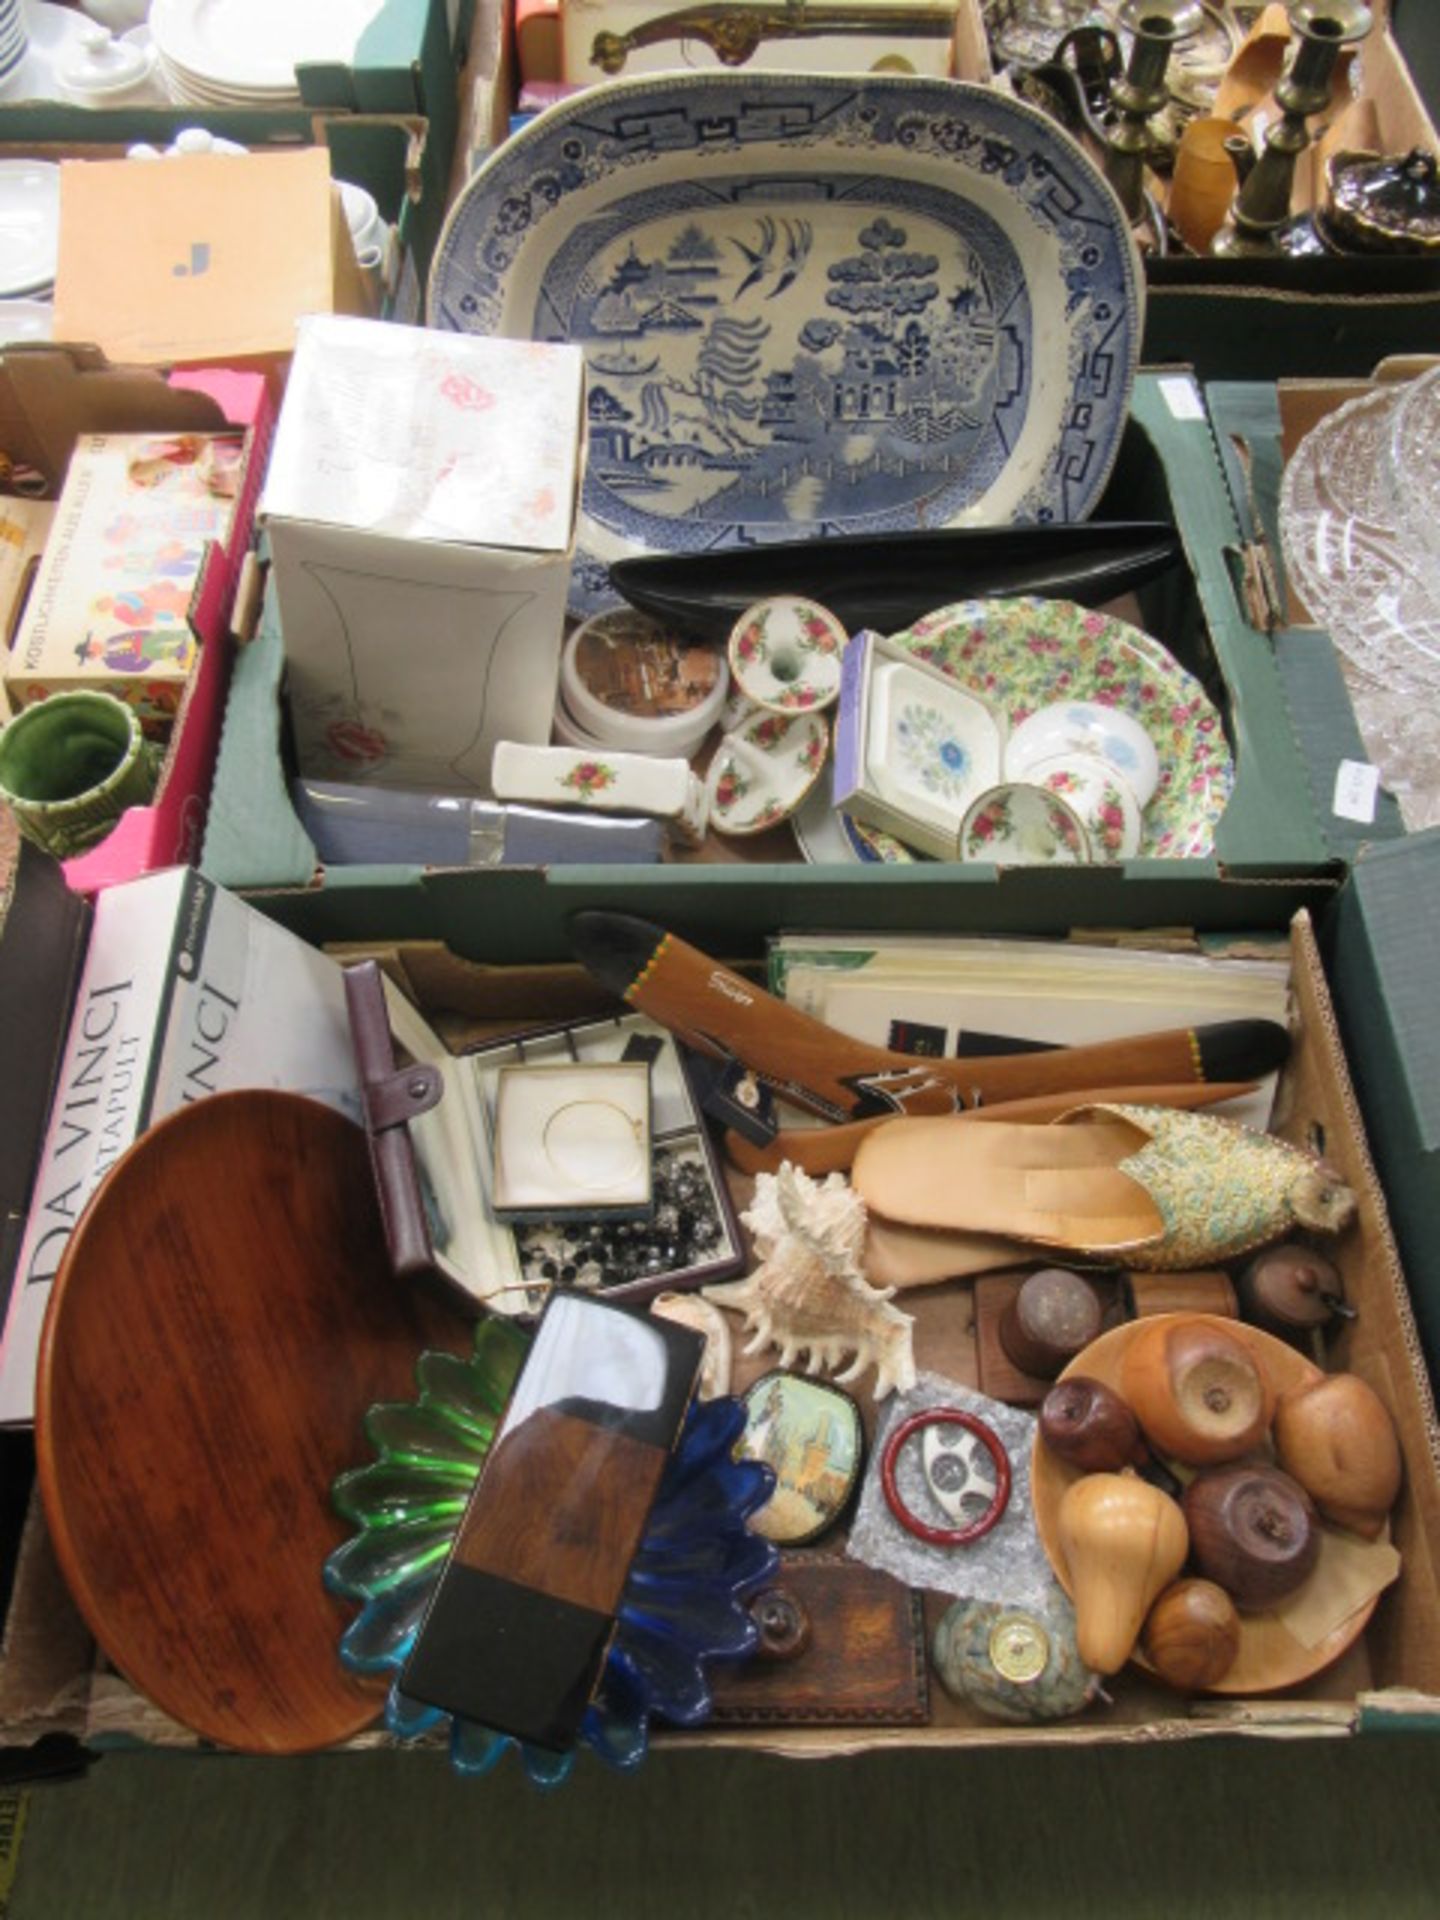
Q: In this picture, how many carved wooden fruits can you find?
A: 6